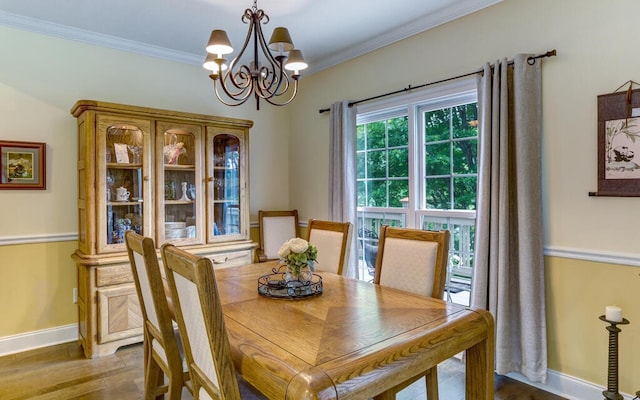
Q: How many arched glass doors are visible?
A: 3